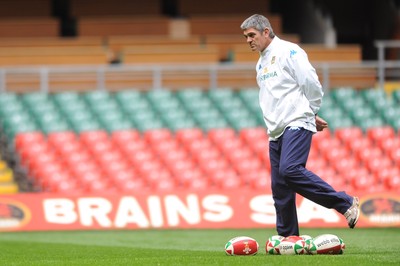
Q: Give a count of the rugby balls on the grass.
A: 5